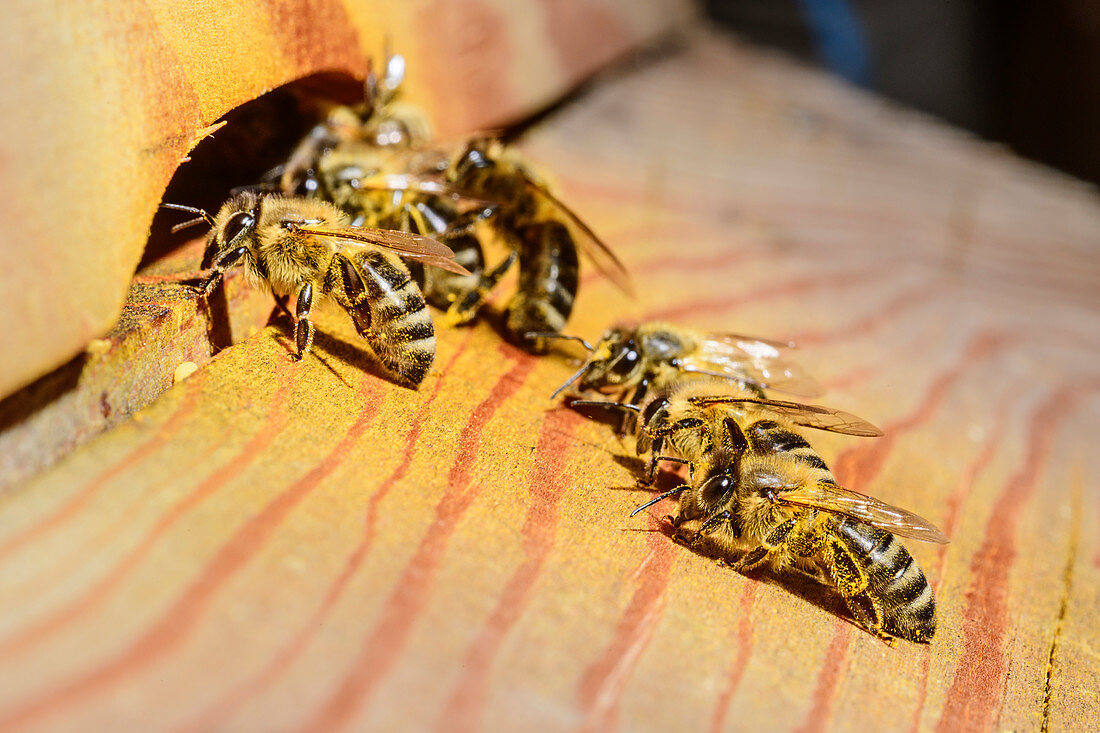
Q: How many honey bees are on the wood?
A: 7